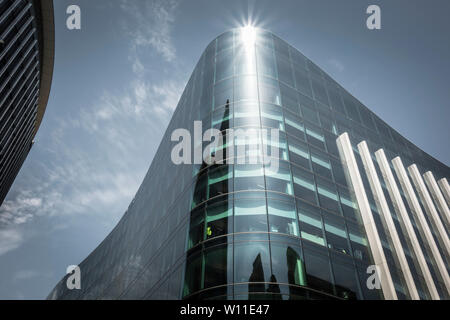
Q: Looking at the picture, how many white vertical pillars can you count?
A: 7